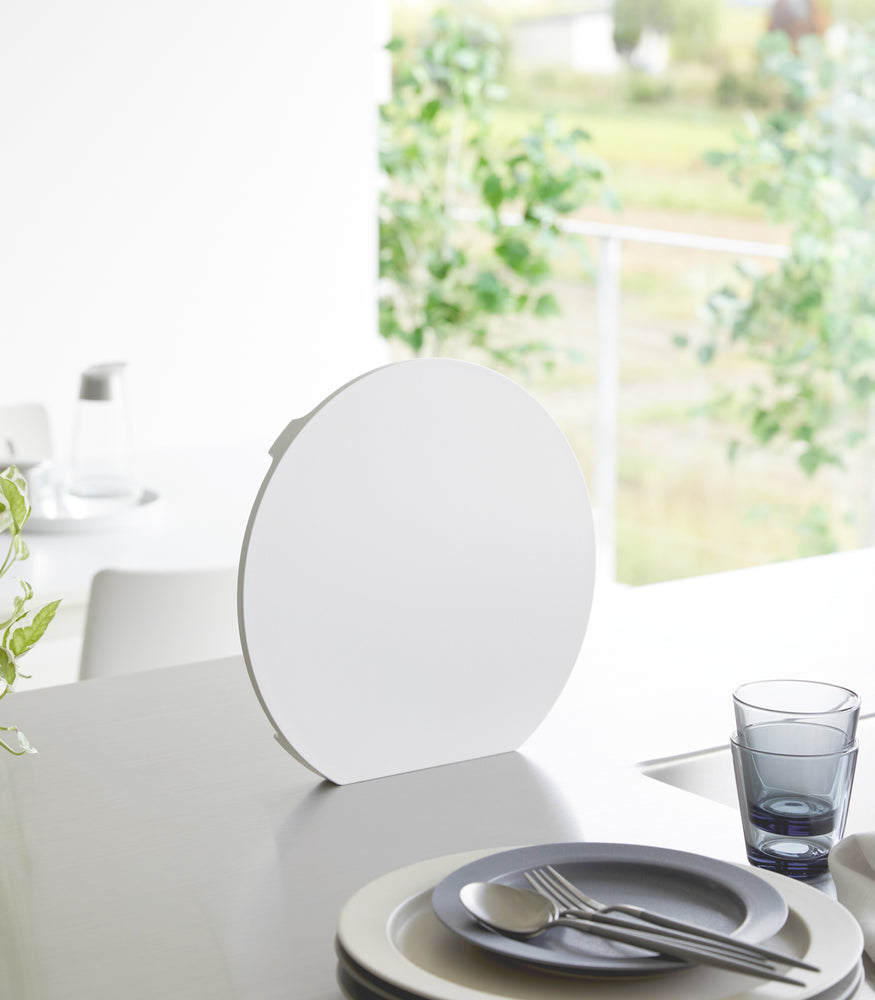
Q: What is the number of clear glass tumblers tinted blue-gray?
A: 2